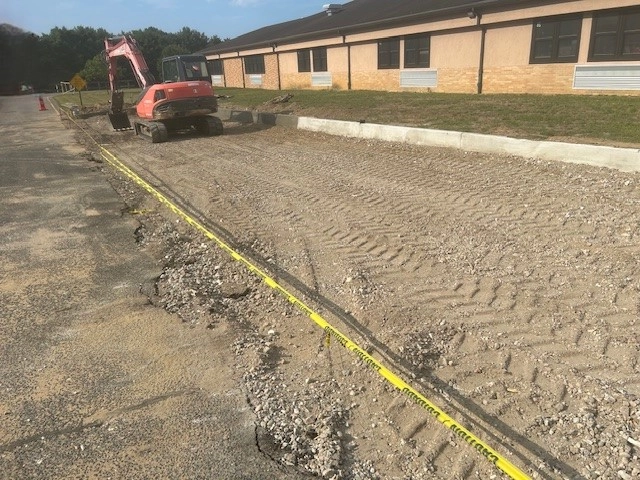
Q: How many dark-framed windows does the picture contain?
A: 8